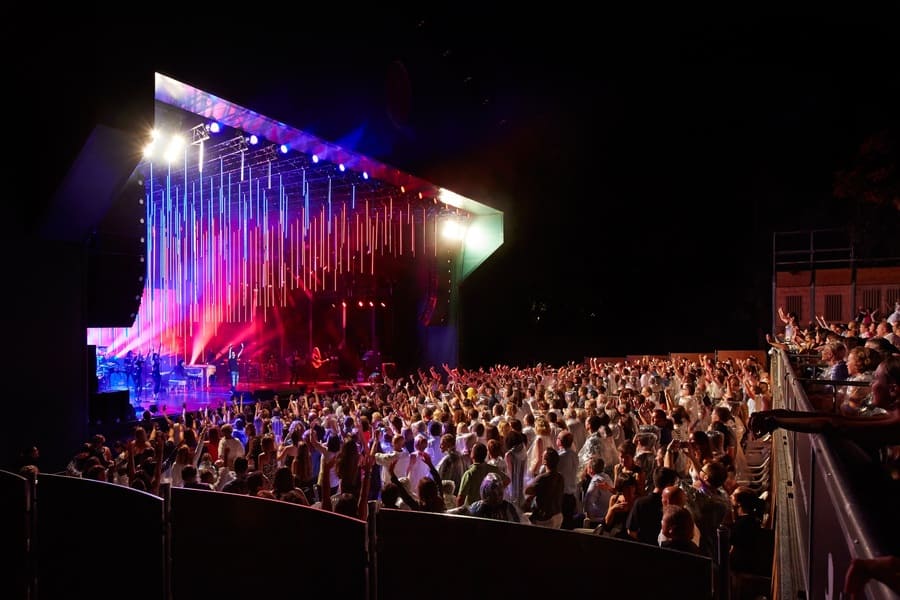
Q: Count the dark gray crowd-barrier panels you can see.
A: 4